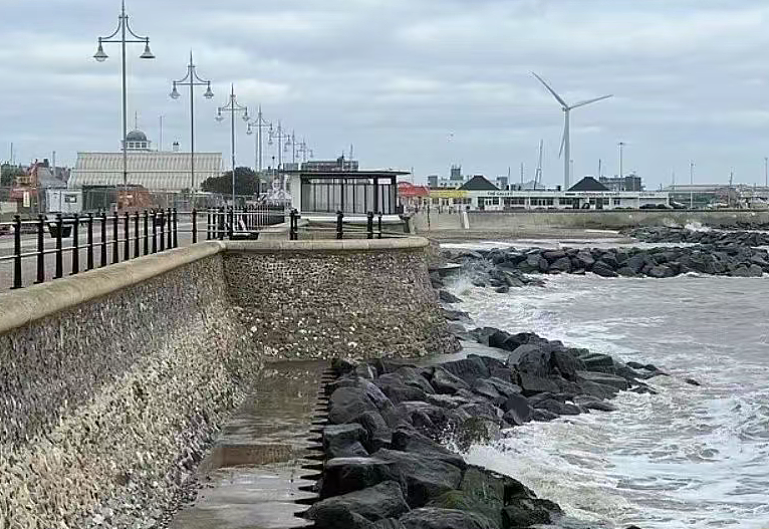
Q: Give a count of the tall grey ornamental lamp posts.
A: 7